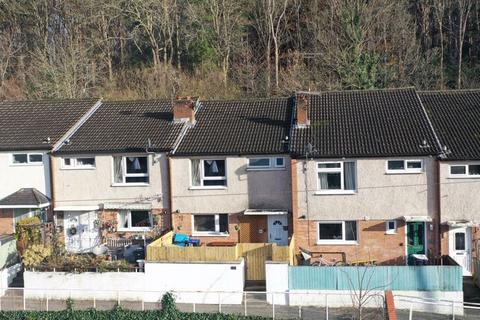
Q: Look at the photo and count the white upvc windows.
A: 12